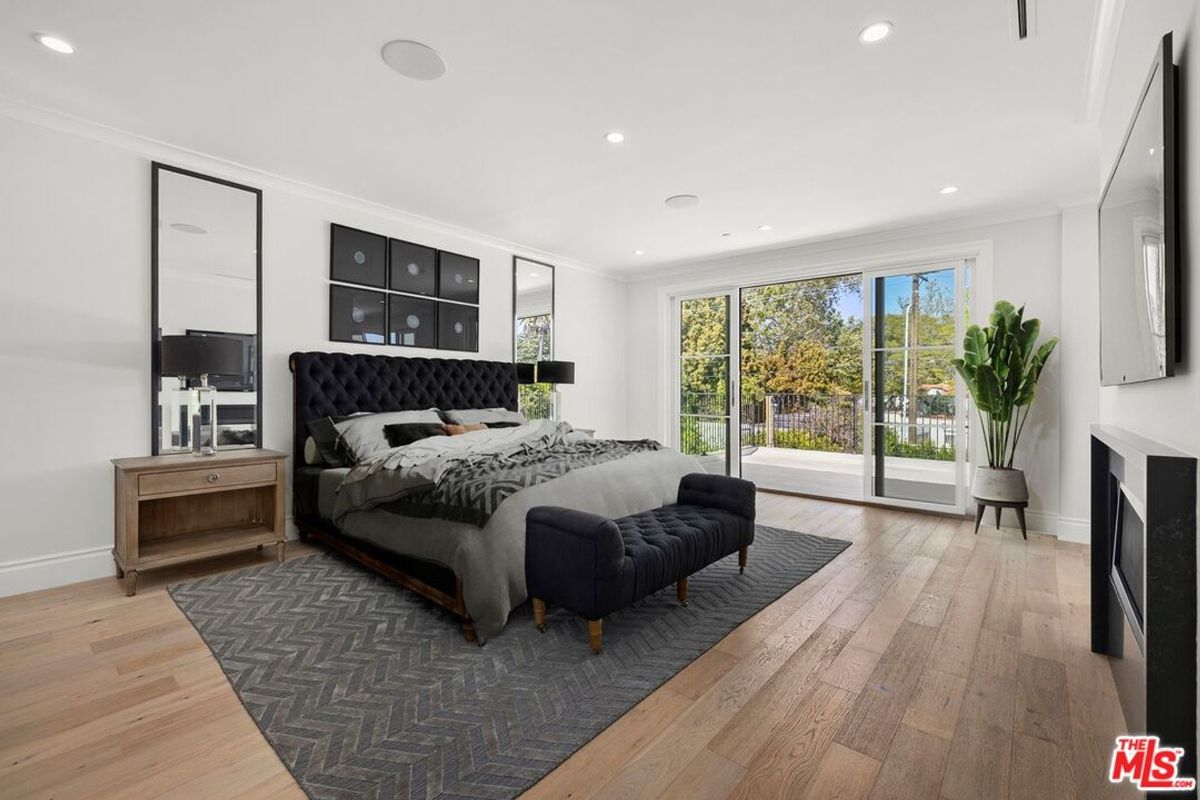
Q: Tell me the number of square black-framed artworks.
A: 6